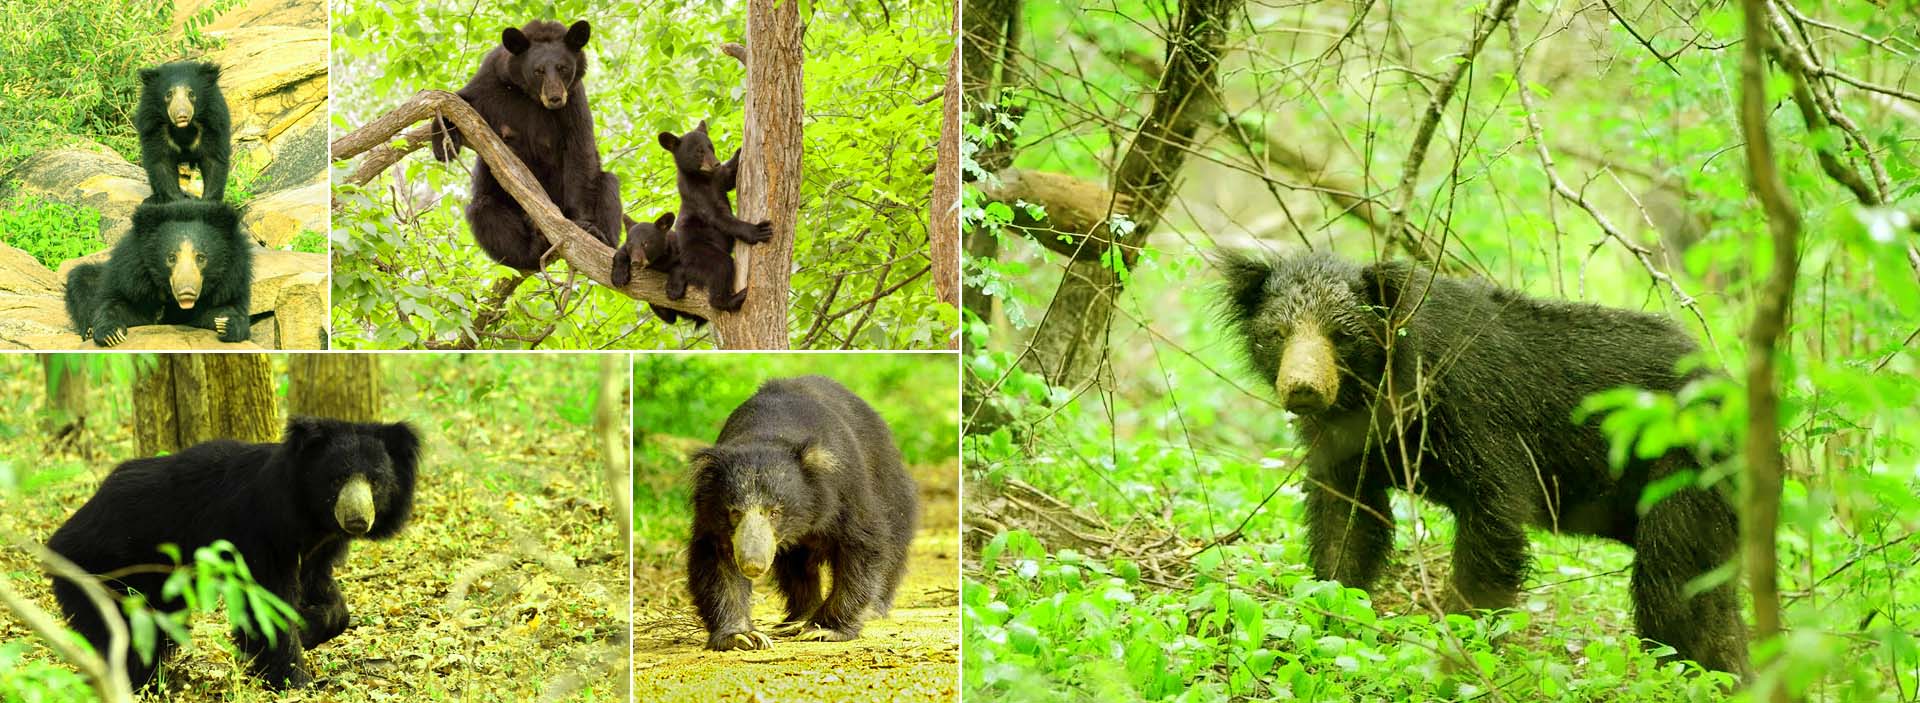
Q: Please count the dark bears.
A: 8